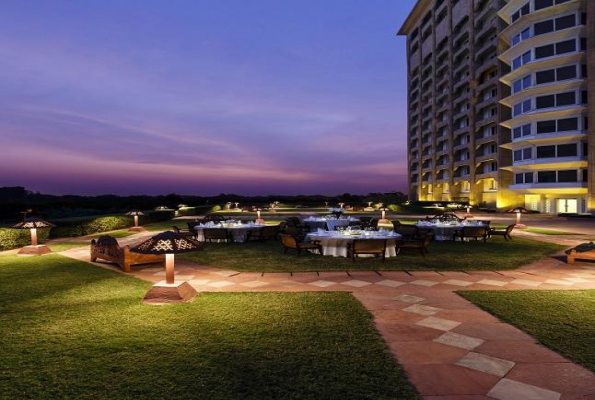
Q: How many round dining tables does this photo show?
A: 4